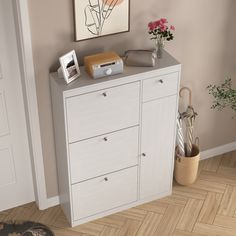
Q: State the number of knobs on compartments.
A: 5